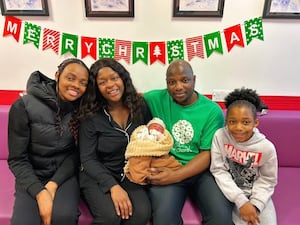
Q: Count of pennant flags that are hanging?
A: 14